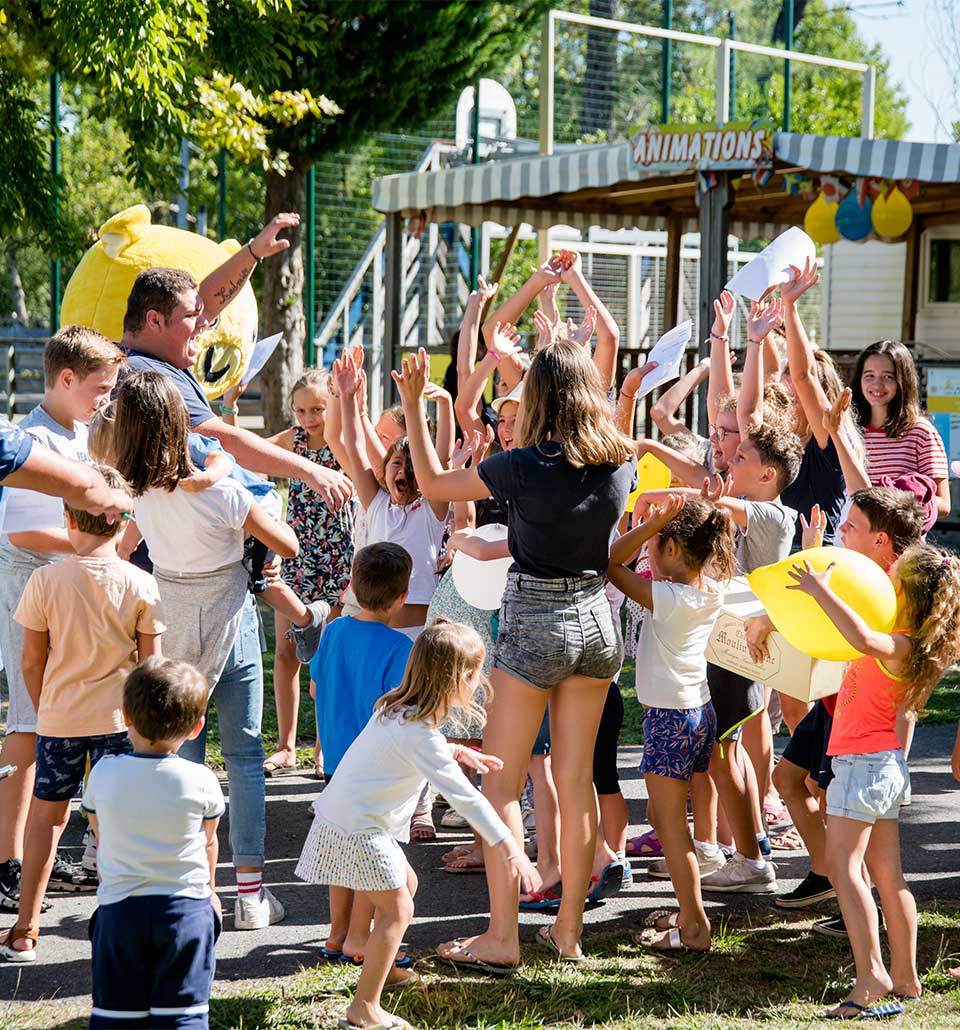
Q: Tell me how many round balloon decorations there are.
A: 3